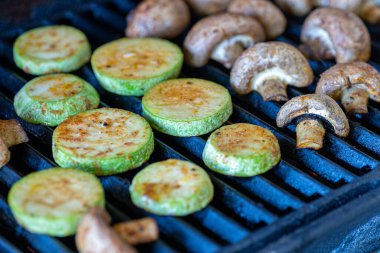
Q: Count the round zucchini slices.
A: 8